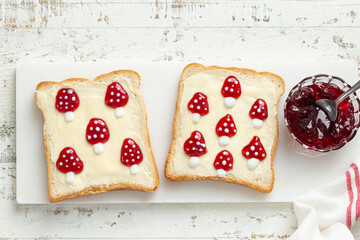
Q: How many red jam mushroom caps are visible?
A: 12